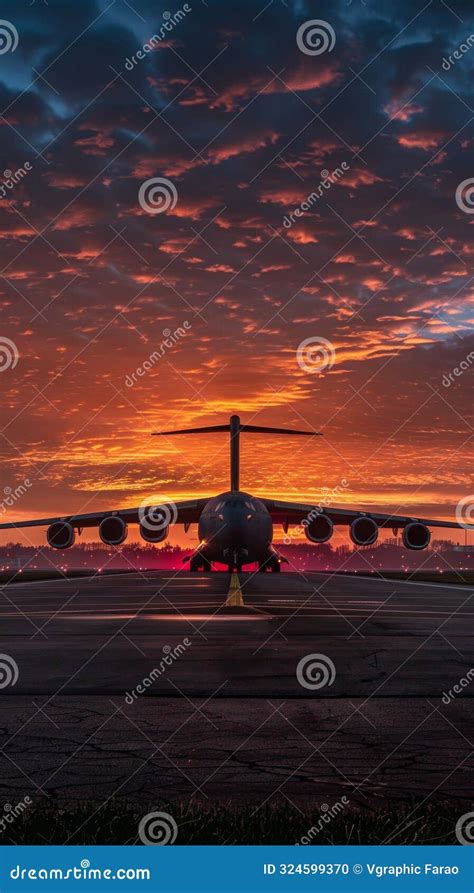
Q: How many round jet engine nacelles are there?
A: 6